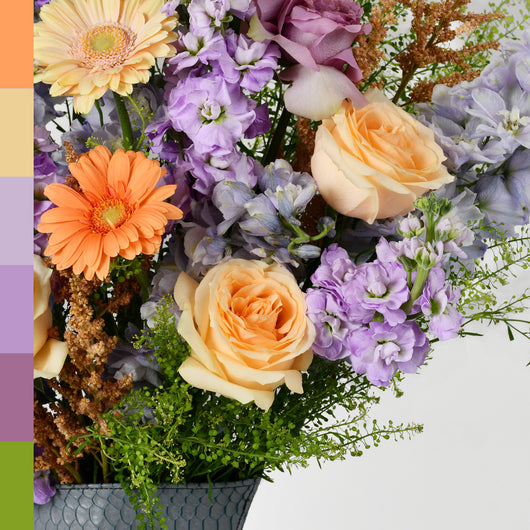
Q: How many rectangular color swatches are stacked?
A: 6